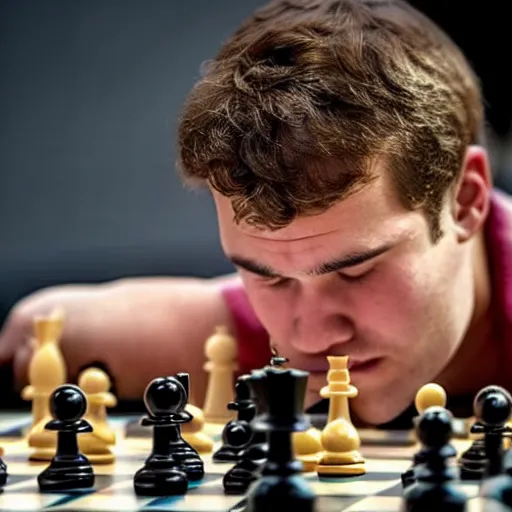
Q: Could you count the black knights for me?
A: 0